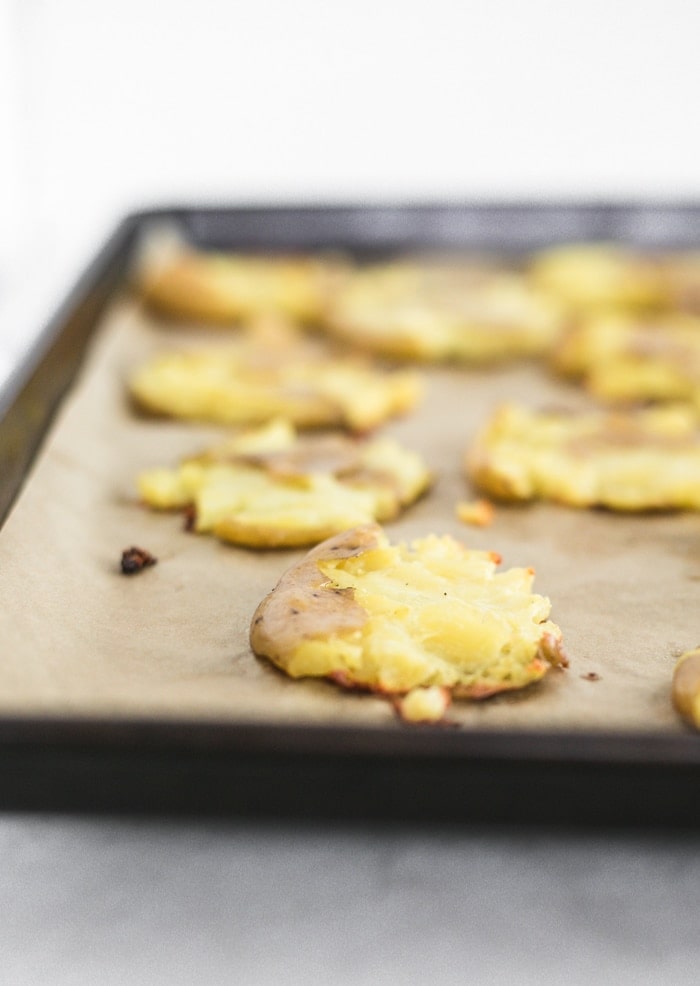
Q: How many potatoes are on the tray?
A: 9